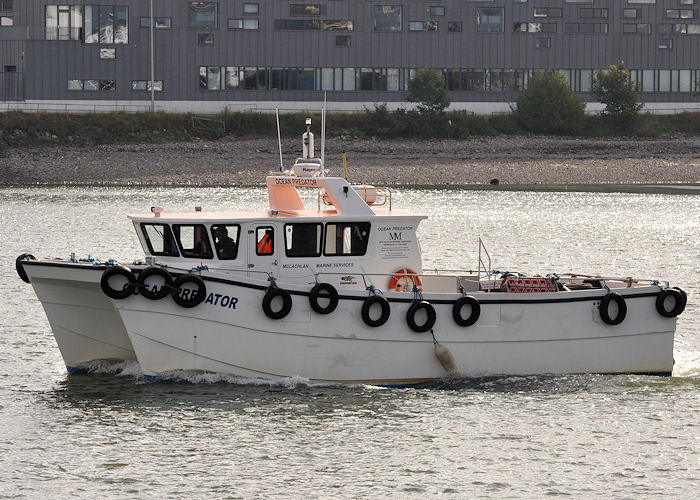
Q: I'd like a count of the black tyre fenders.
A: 12